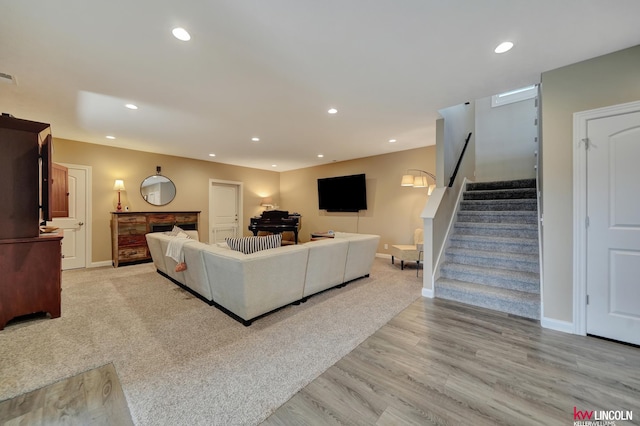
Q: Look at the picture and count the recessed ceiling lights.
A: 10